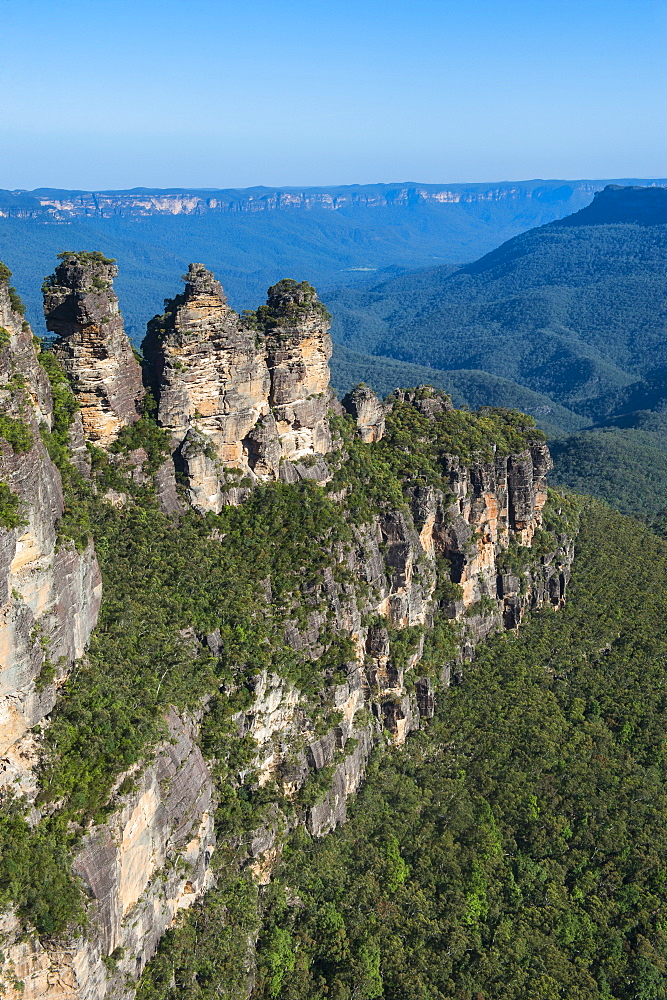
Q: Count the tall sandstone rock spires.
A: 3